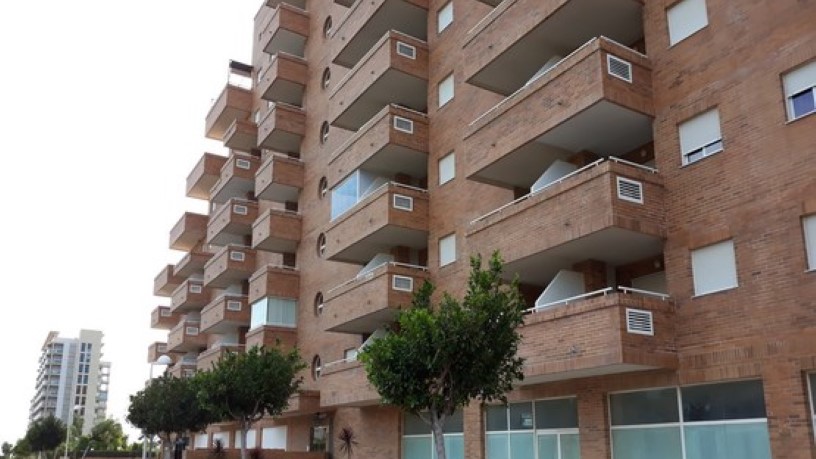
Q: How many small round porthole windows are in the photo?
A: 7